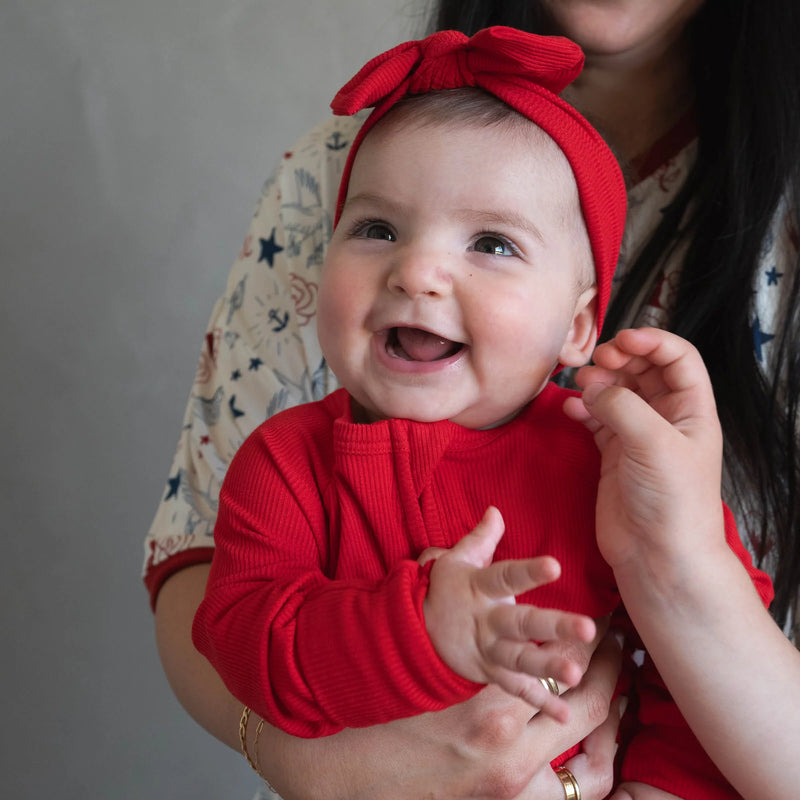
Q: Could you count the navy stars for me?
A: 7